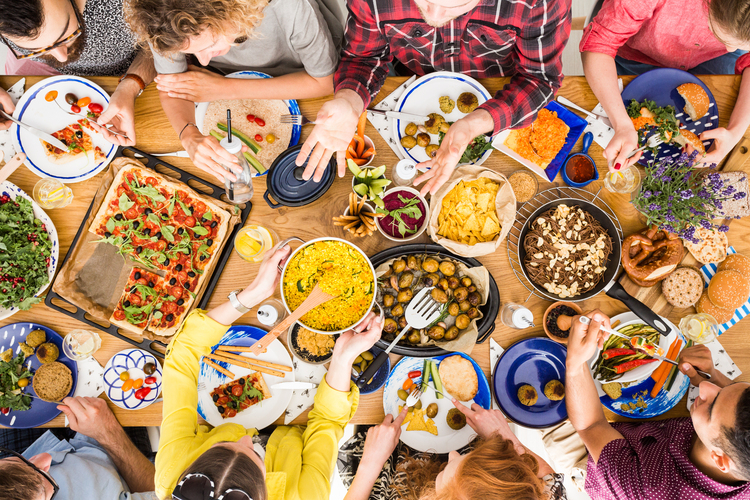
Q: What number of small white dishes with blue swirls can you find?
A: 1